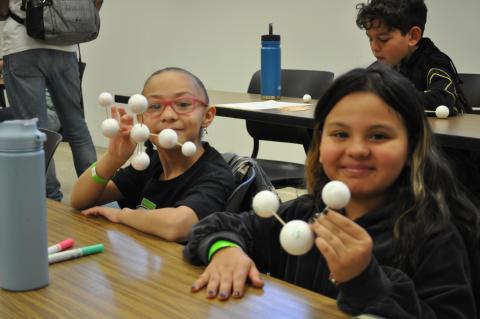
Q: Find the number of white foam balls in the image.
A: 12